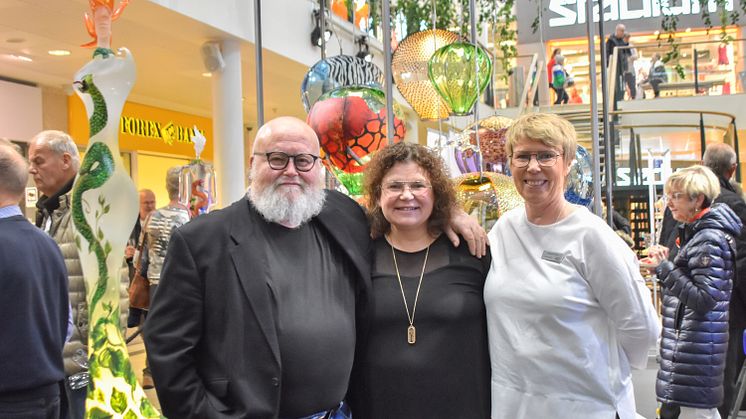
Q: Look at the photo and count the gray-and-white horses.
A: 0